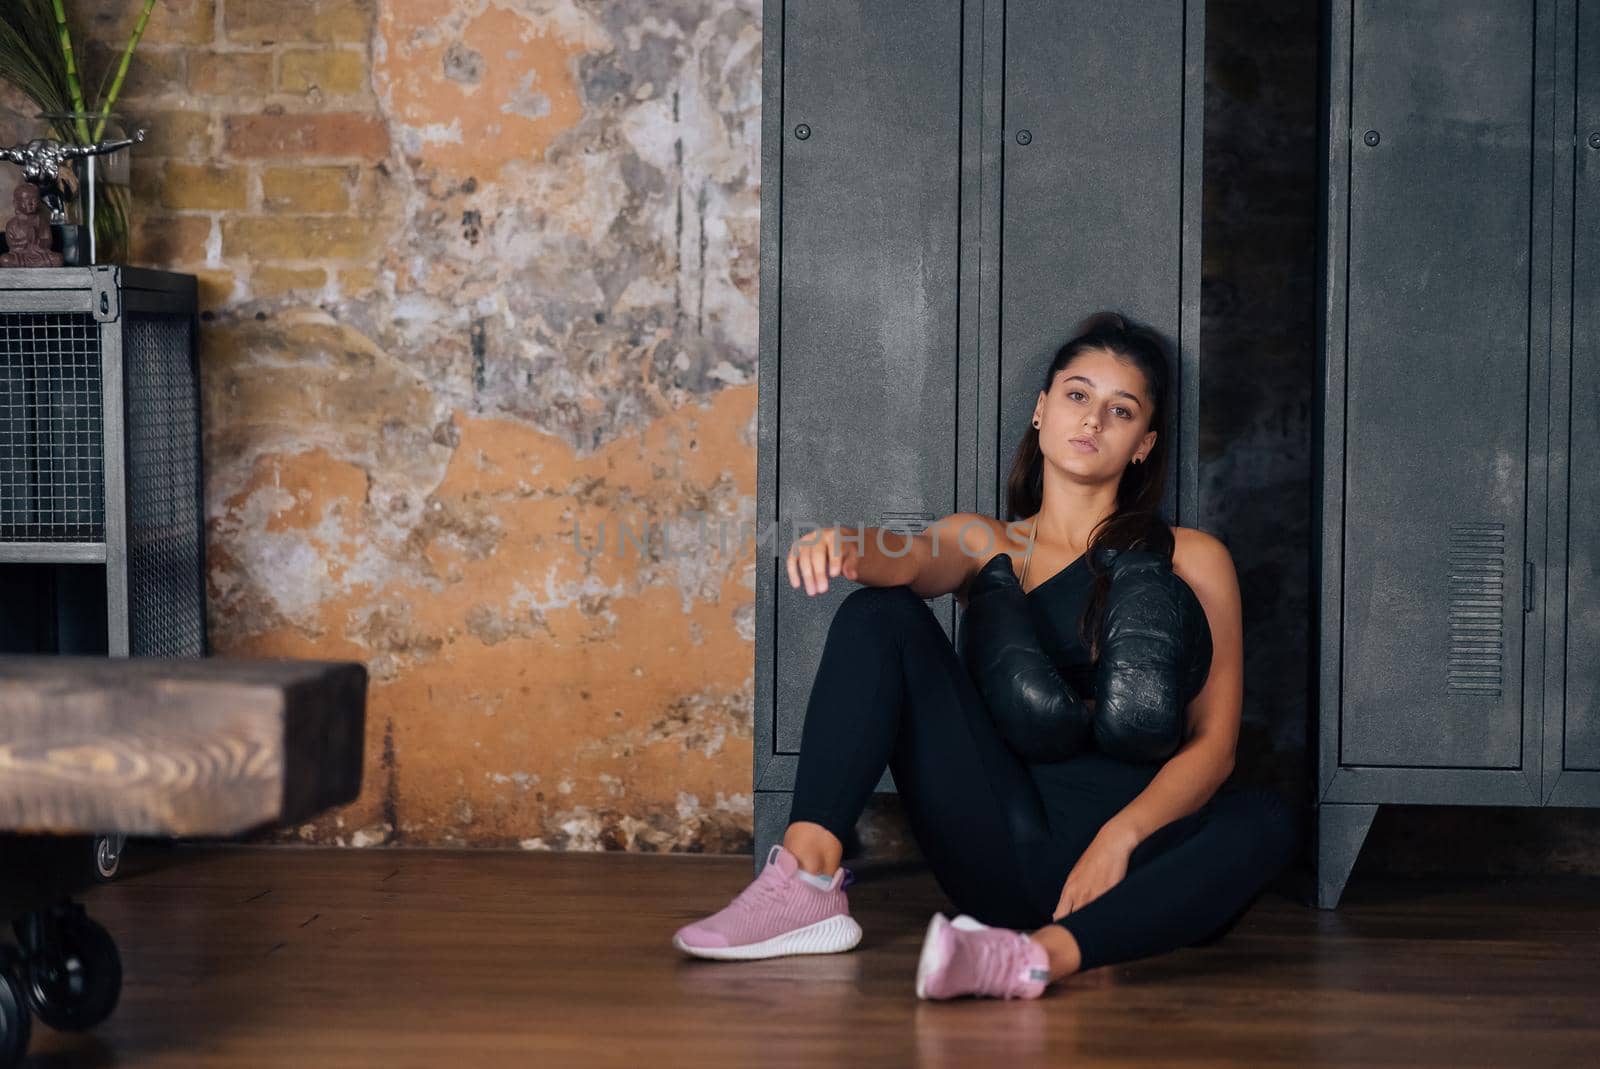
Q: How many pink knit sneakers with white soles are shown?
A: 2